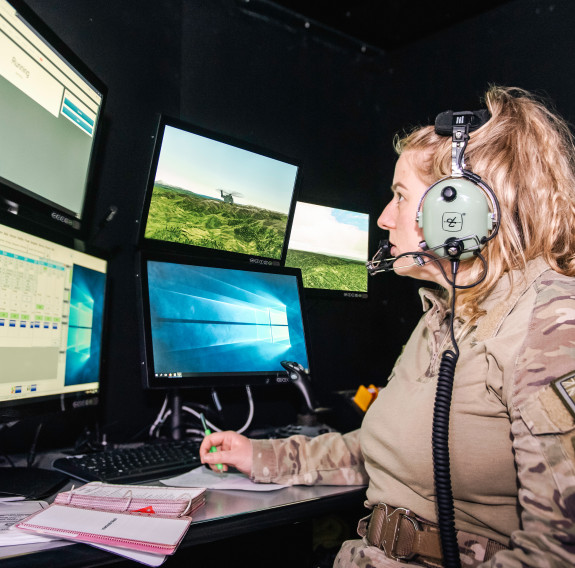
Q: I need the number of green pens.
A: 1